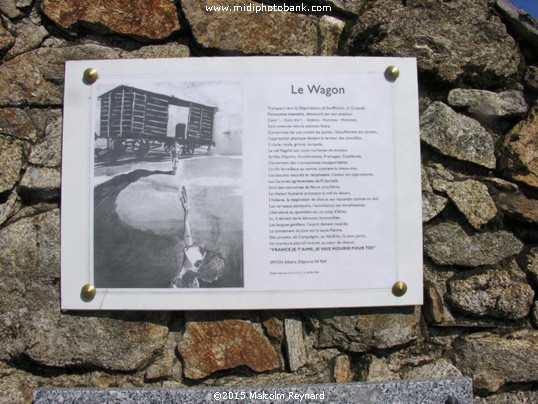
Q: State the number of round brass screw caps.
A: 4